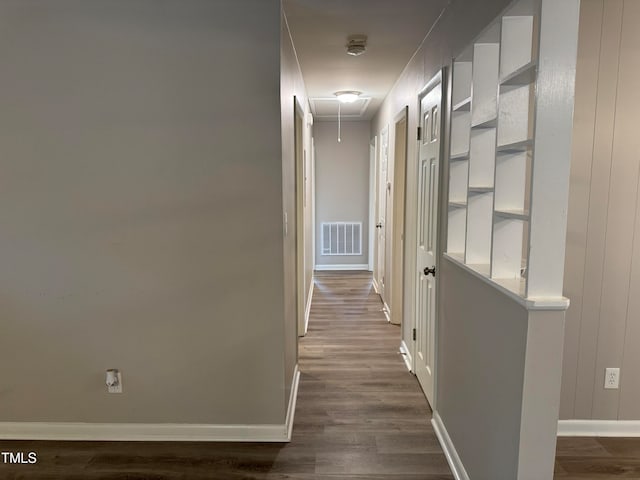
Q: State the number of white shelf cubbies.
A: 11